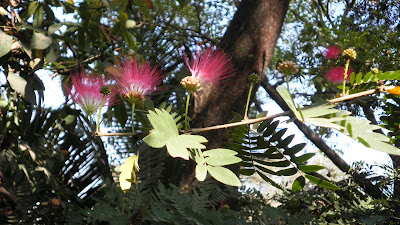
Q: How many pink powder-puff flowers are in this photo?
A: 5